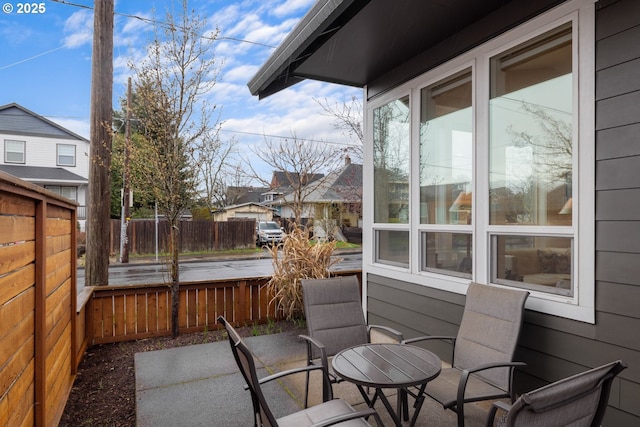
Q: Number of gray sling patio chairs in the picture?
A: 4